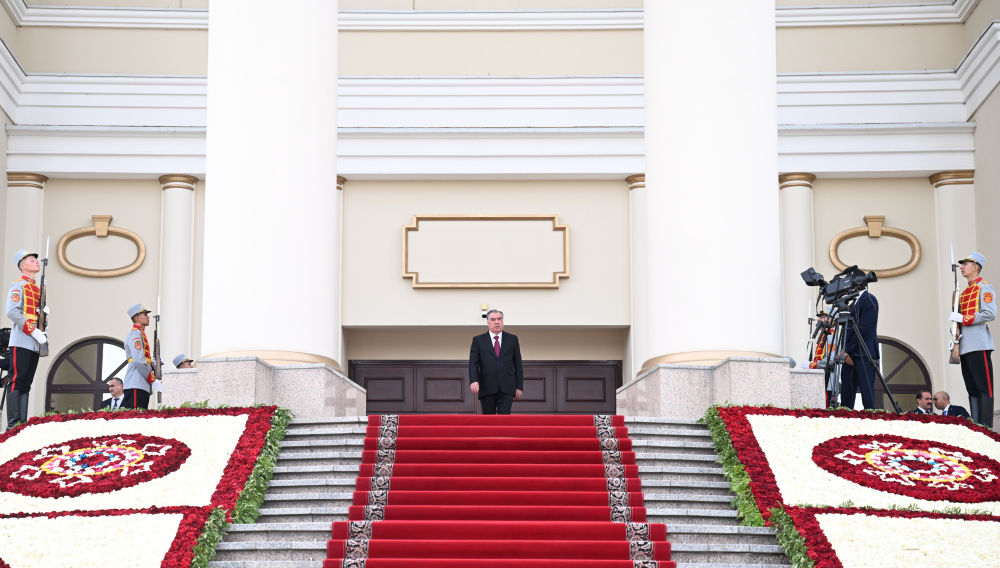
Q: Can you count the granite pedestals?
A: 2